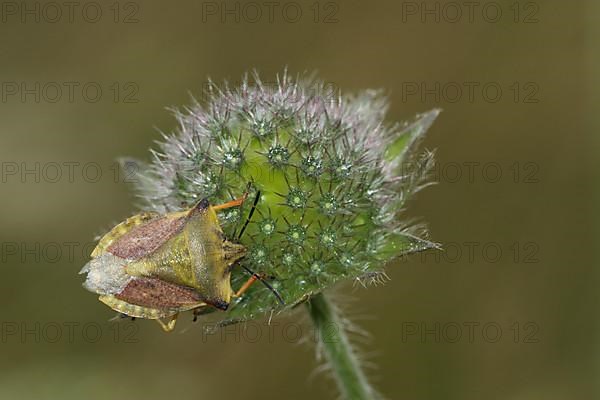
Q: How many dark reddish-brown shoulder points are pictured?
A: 2